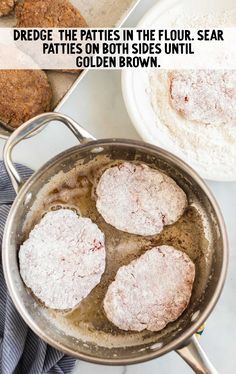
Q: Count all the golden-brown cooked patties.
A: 3